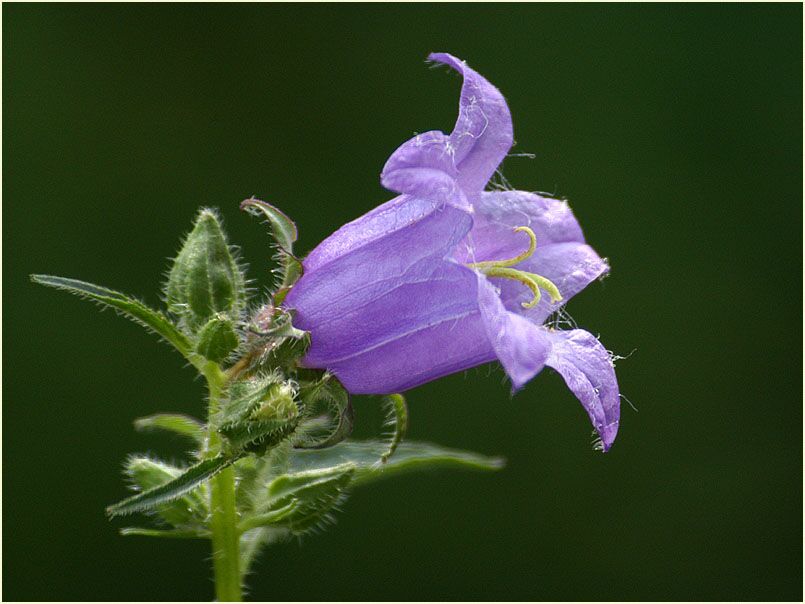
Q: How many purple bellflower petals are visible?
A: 5